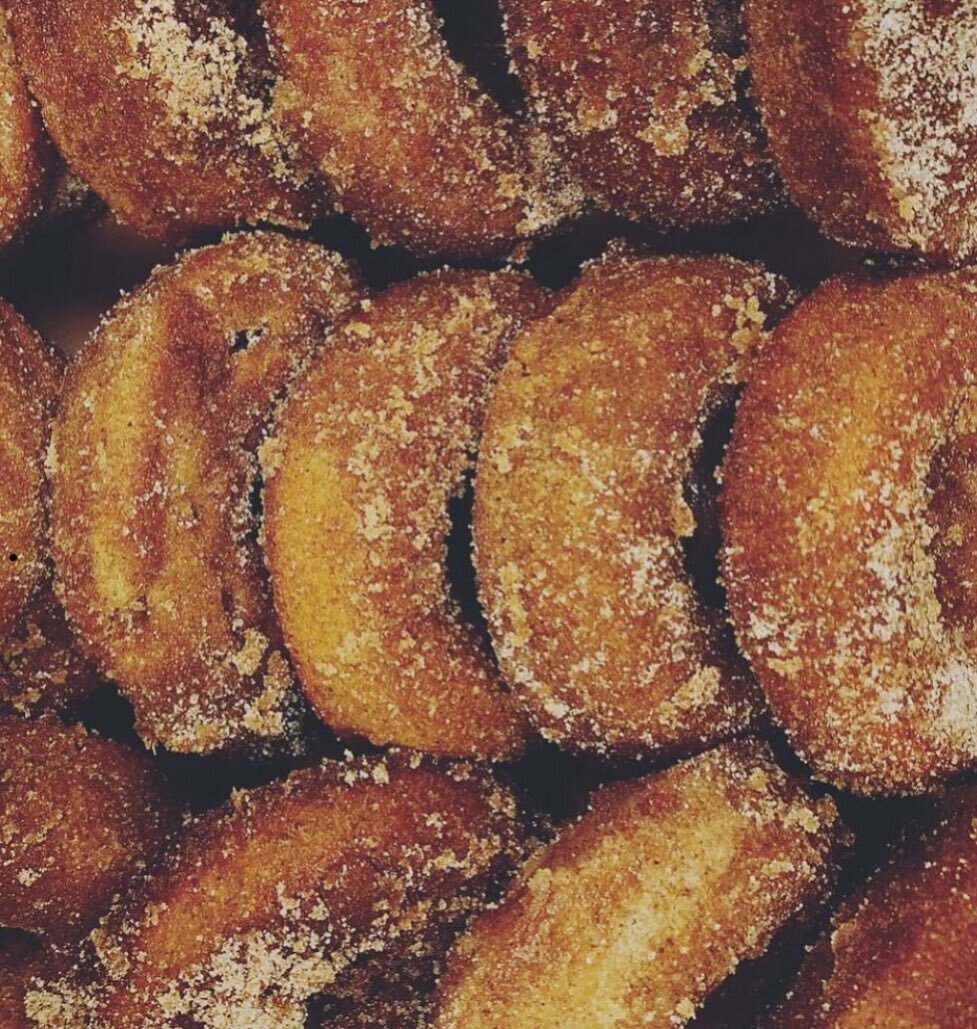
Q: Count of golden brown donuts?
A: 14